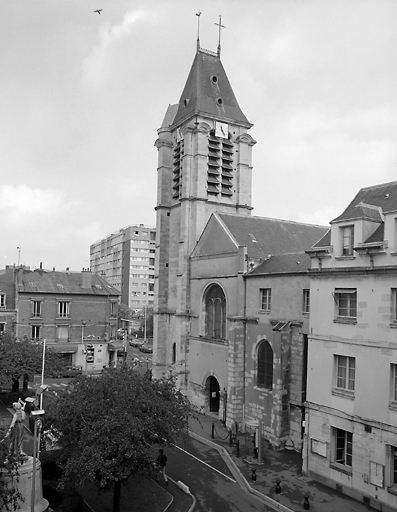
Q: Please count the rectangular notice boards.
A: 2